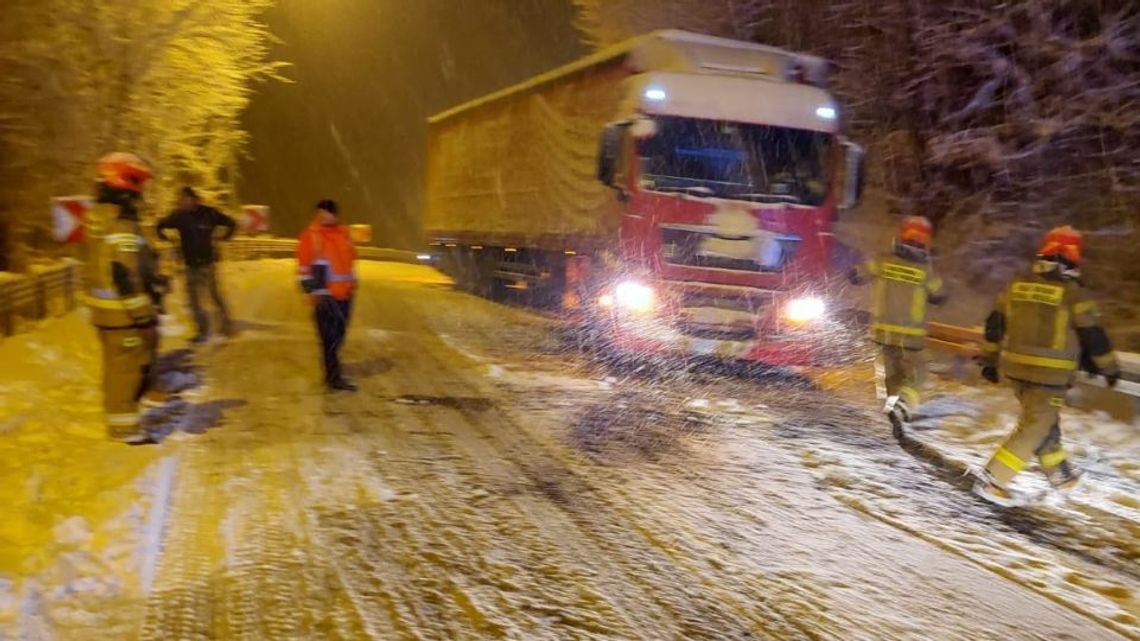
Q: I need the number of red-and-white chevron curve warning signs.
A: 2